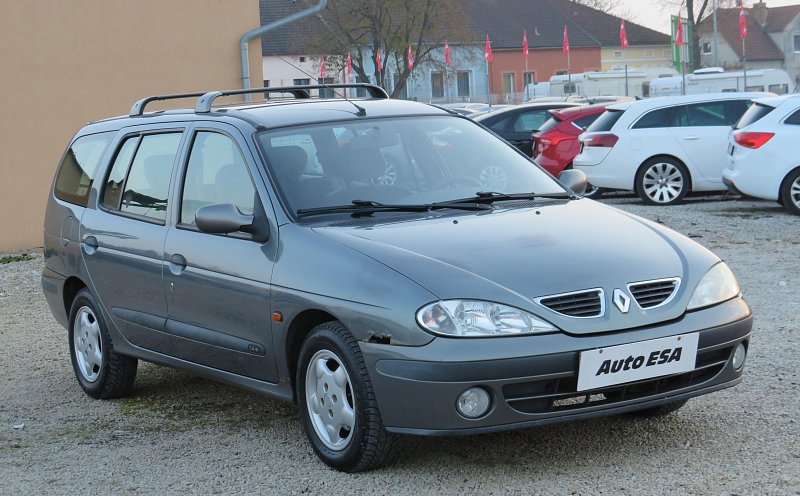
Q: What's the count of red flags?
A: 11